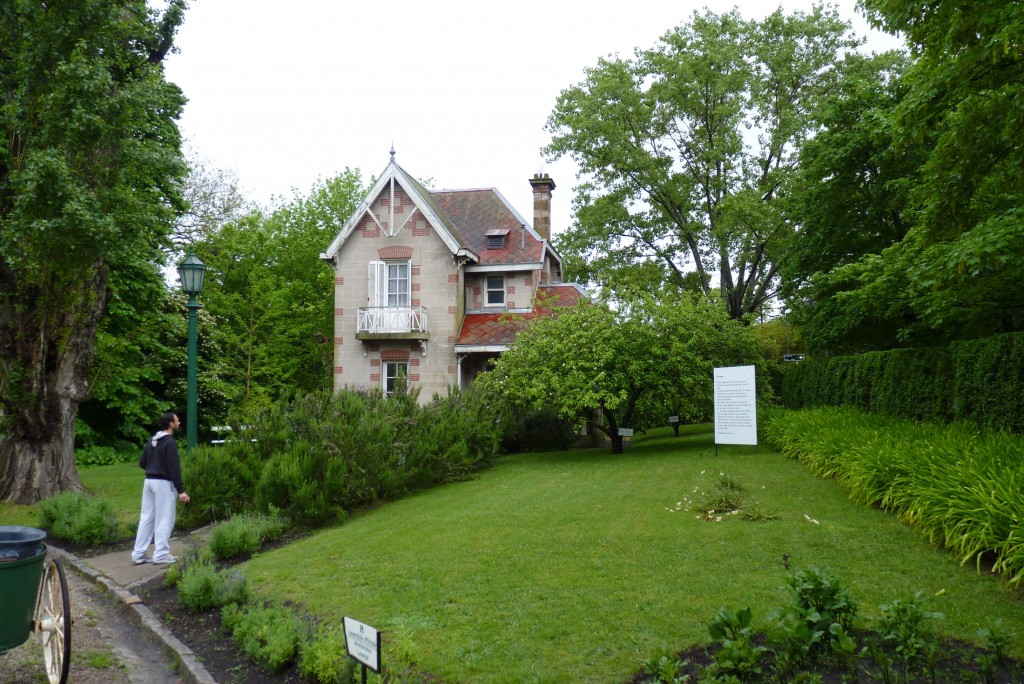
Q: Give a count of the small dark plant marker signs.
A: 2